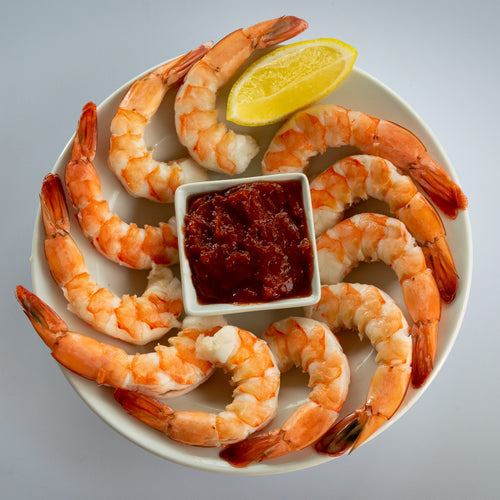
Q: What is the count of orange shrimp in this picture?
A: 11